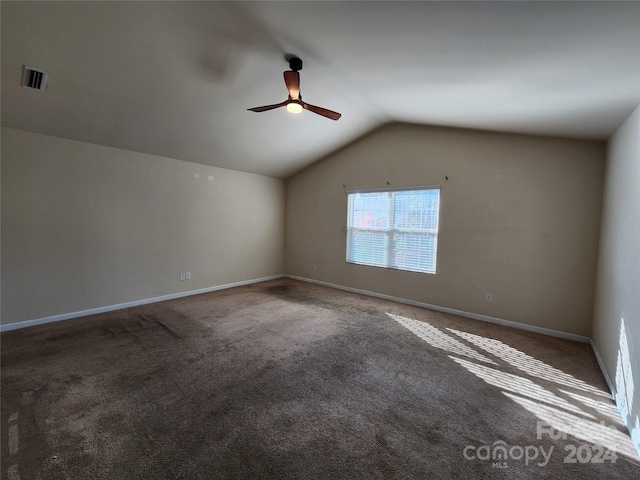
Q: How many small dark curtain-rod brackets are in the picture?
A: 3